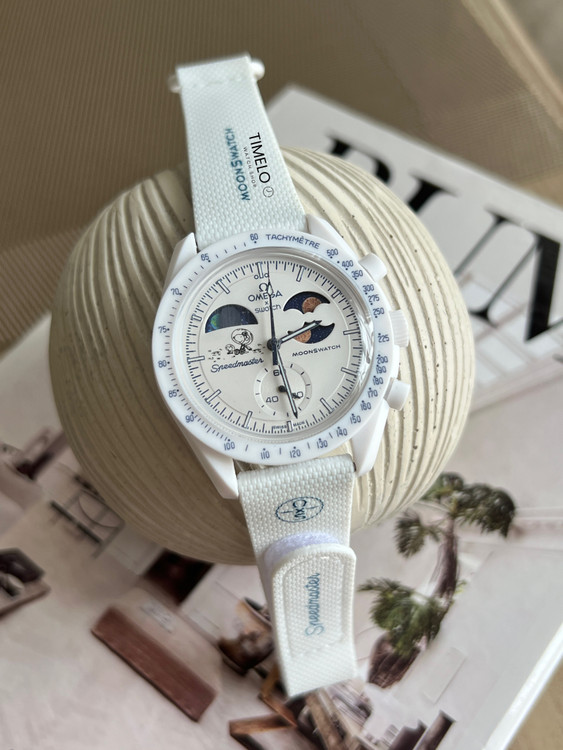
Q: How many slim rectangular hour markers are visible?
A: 12